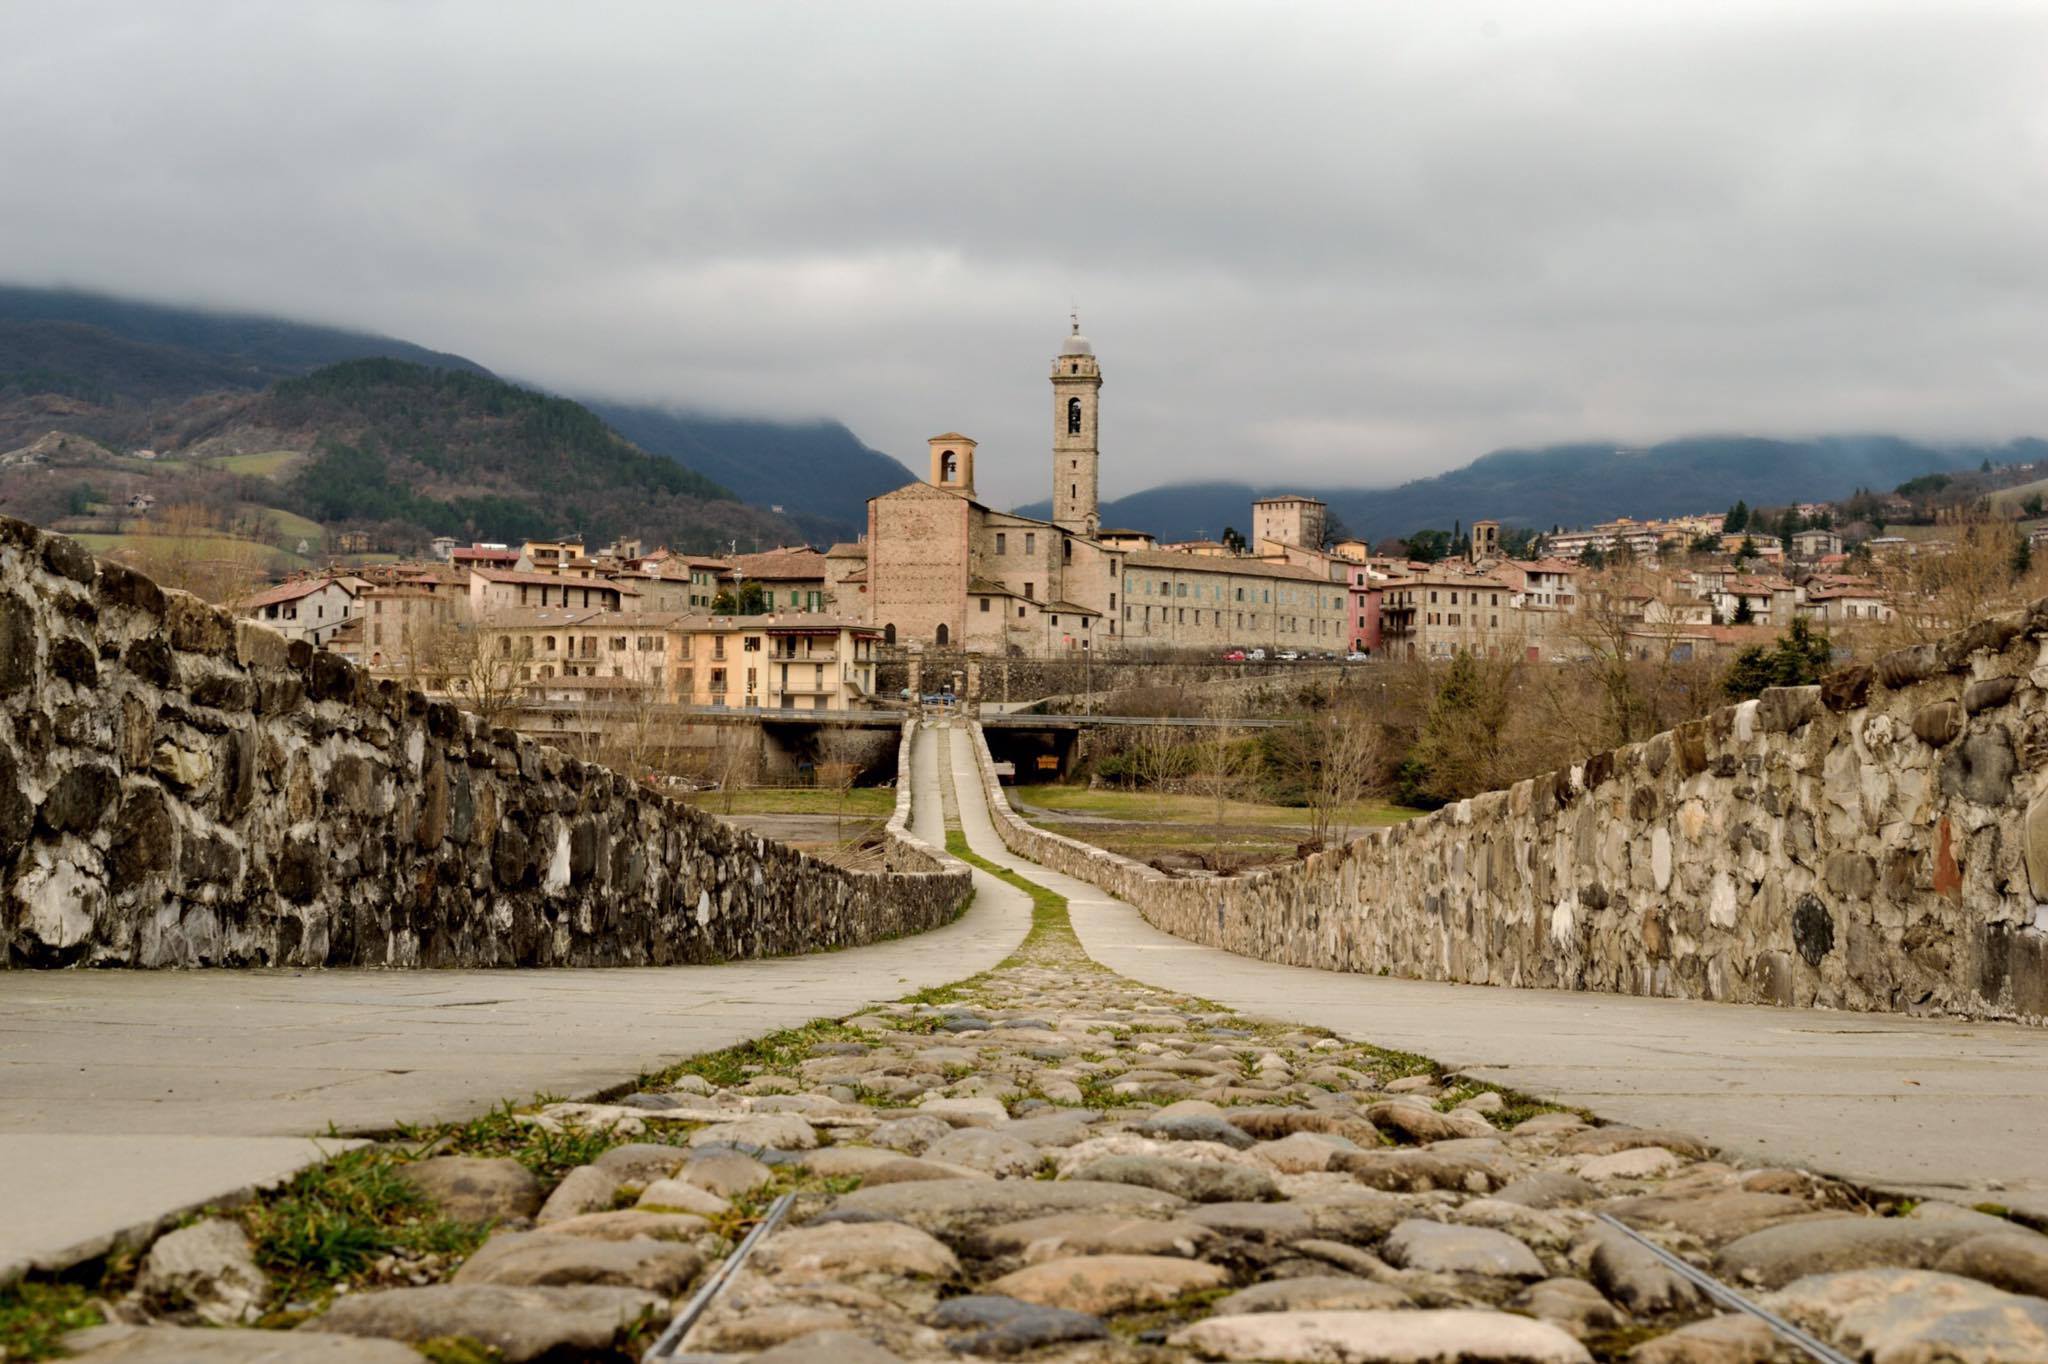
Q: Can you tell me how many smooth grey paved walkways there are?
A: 2